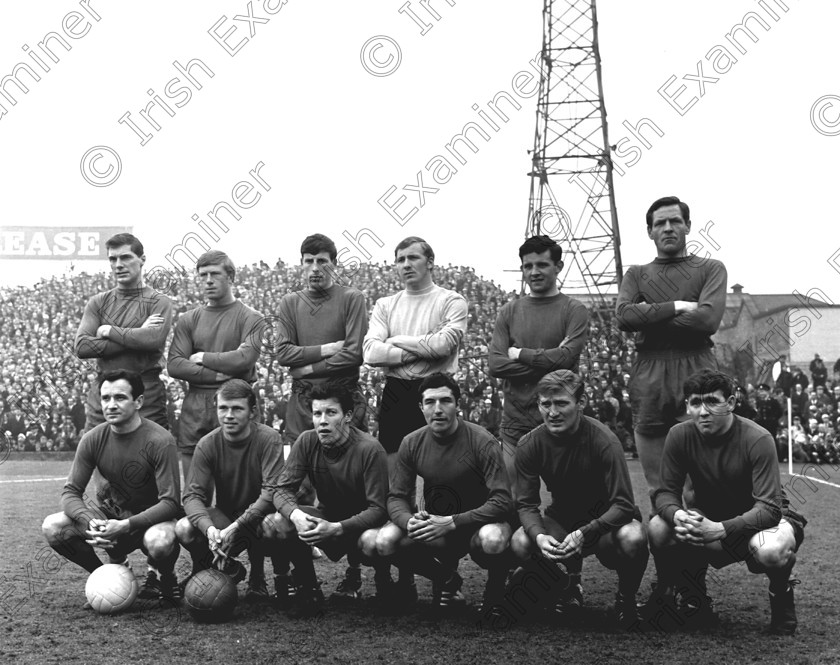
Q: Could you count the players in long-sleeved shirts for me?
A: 12